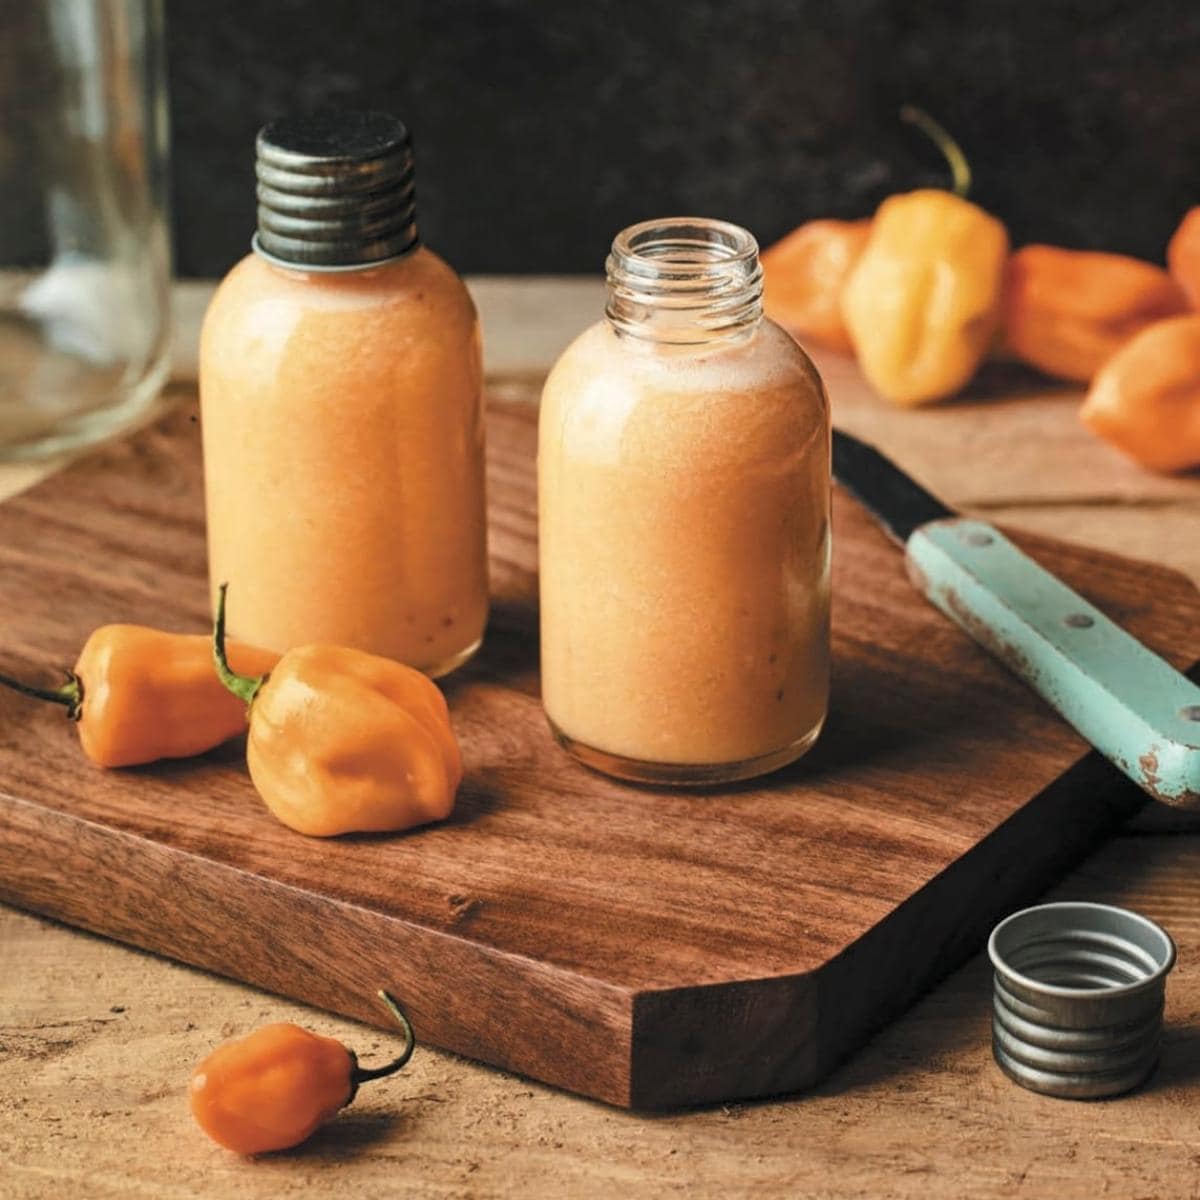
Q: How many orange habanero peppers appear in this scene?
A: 7